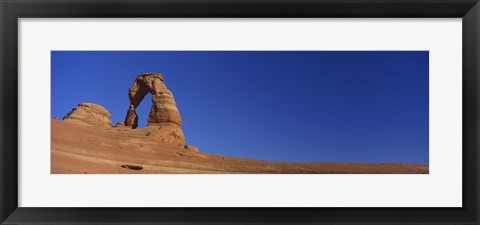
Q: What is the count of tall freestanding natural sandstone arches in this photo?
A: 1